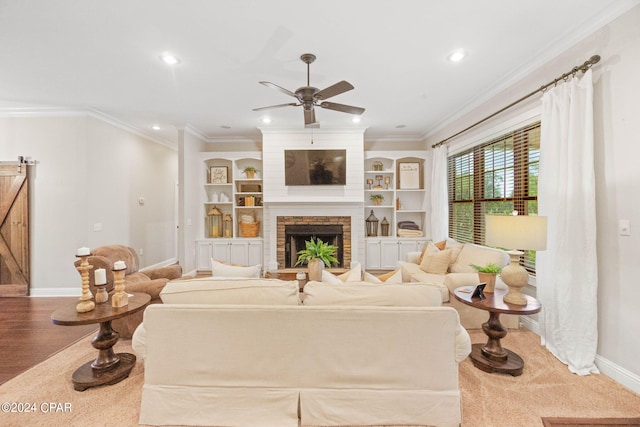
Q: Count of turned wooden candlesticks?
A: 3